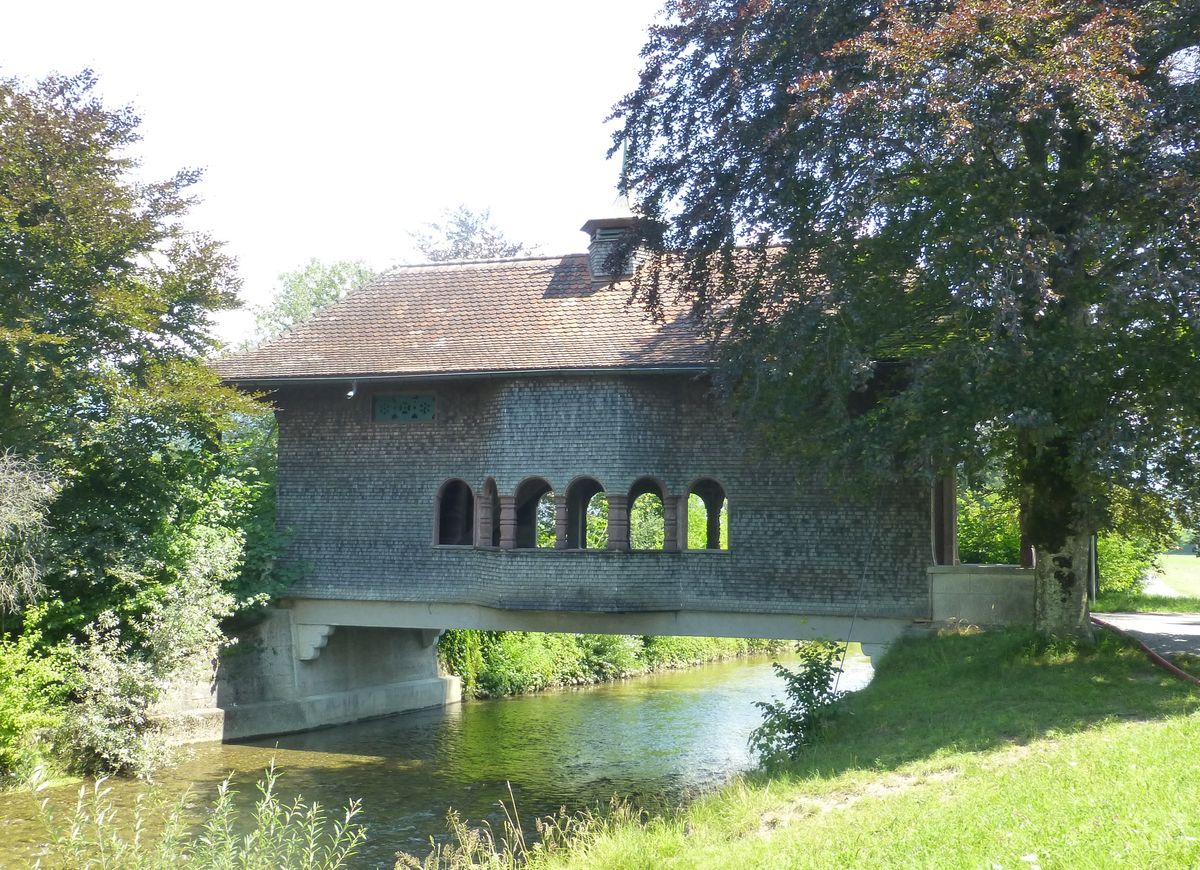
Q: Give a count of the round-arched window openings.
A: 6